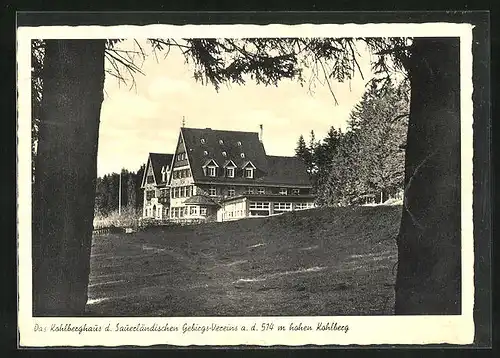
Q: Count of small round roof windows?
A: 6